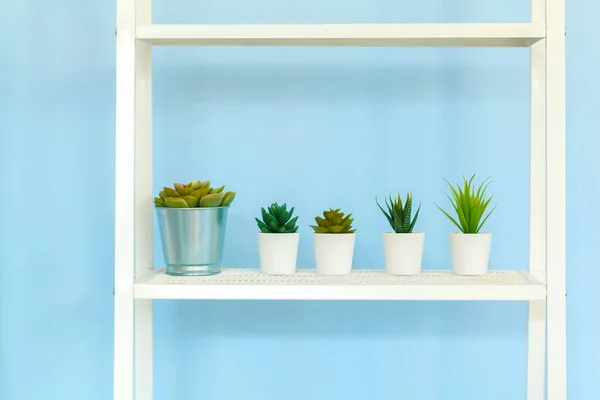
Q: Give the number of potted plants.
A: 5